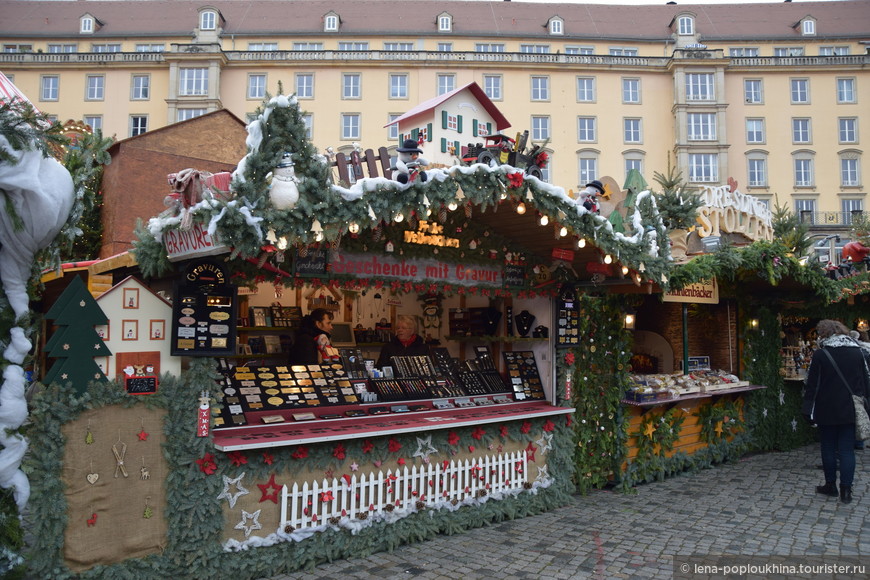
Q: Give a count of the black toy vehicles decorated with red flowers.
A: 1